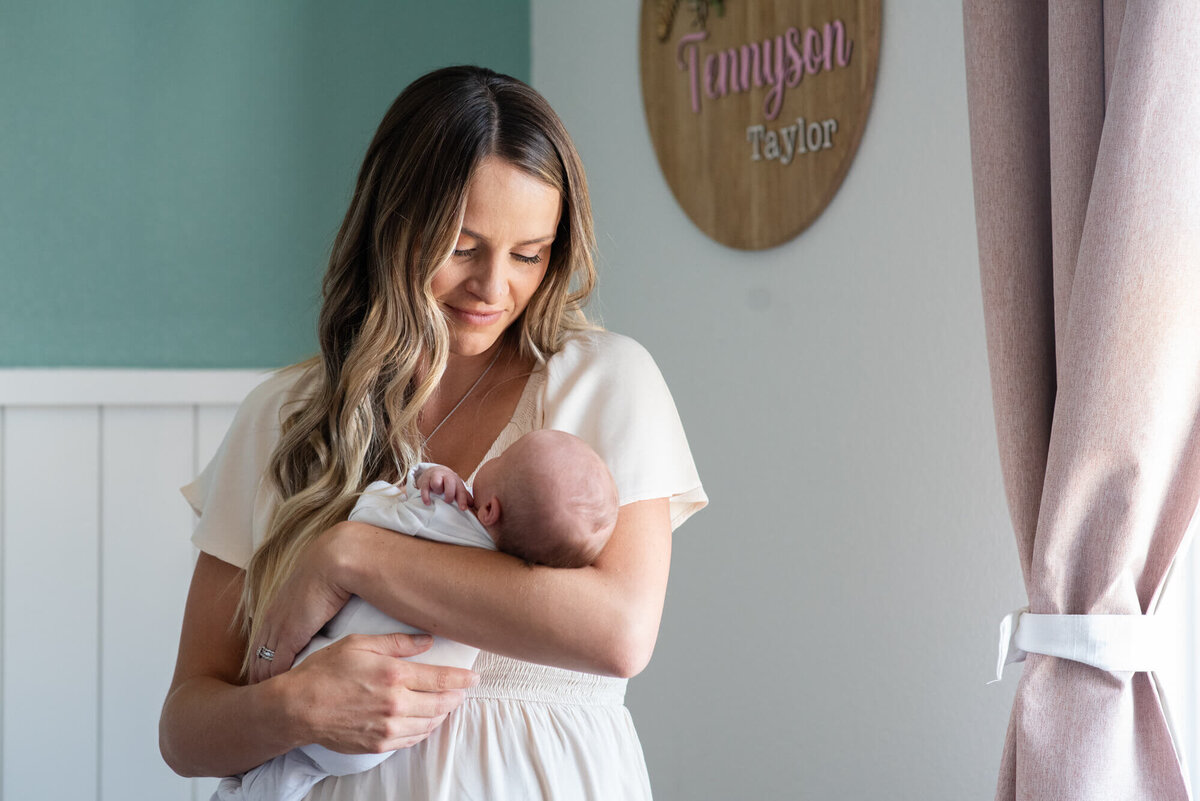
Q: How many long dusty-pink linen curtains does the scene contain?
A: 1